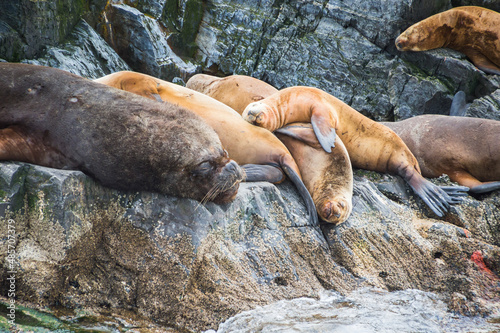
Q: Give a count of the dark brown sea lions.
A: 1